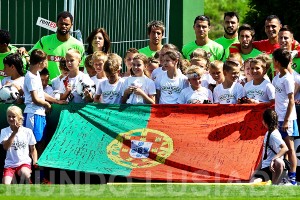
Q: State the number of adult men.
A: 8